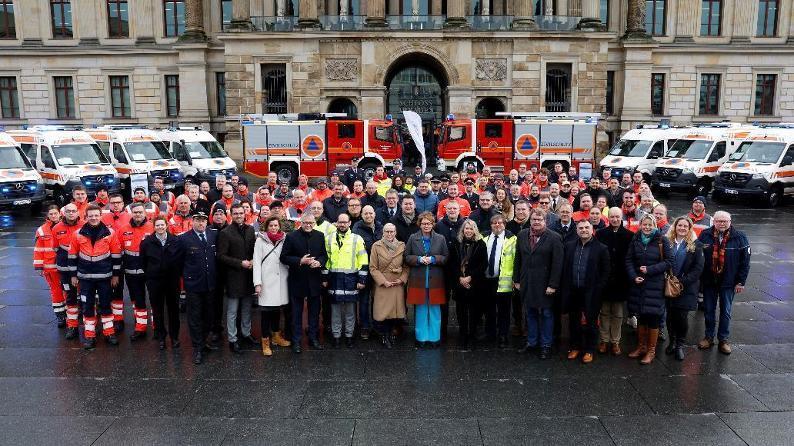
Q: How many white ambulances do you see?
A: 7